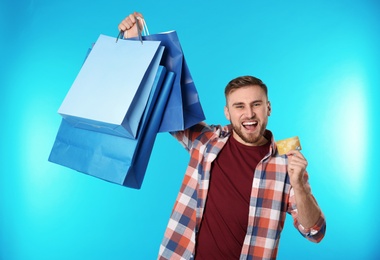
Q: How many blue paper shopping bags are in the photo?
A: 3